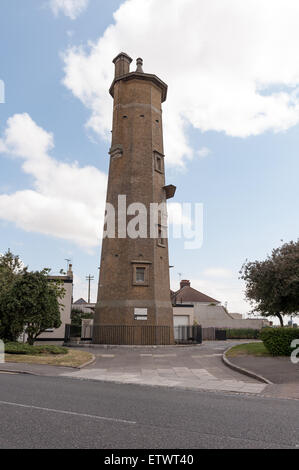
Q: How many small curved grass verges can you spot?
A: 2